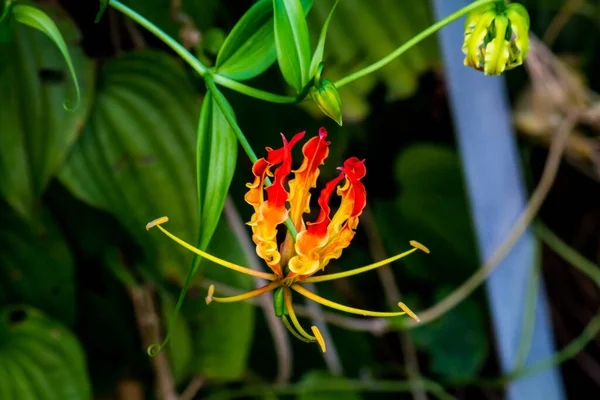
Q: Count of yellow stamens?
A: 5